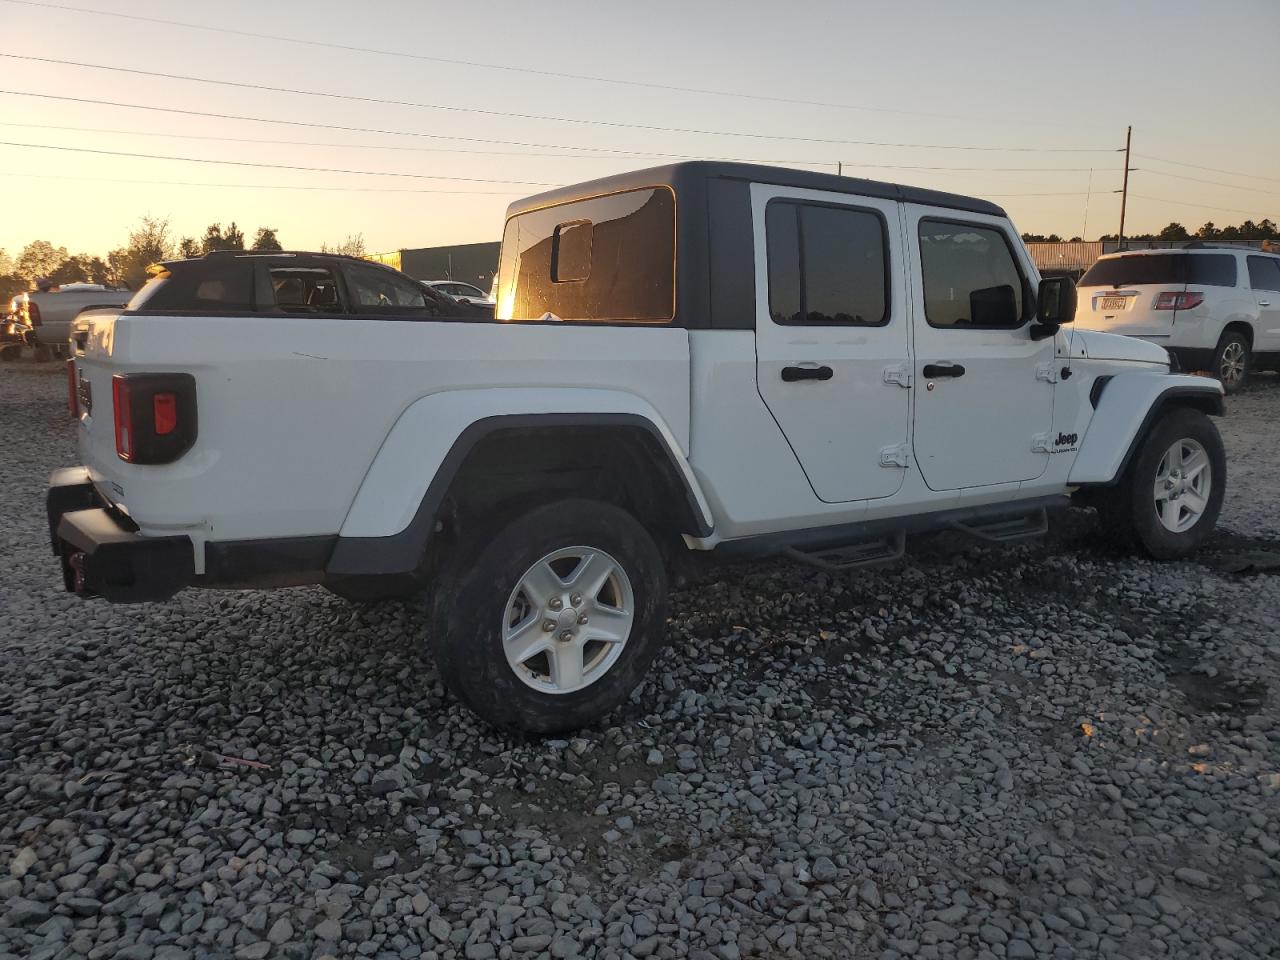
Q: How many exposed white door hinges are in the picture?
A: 4